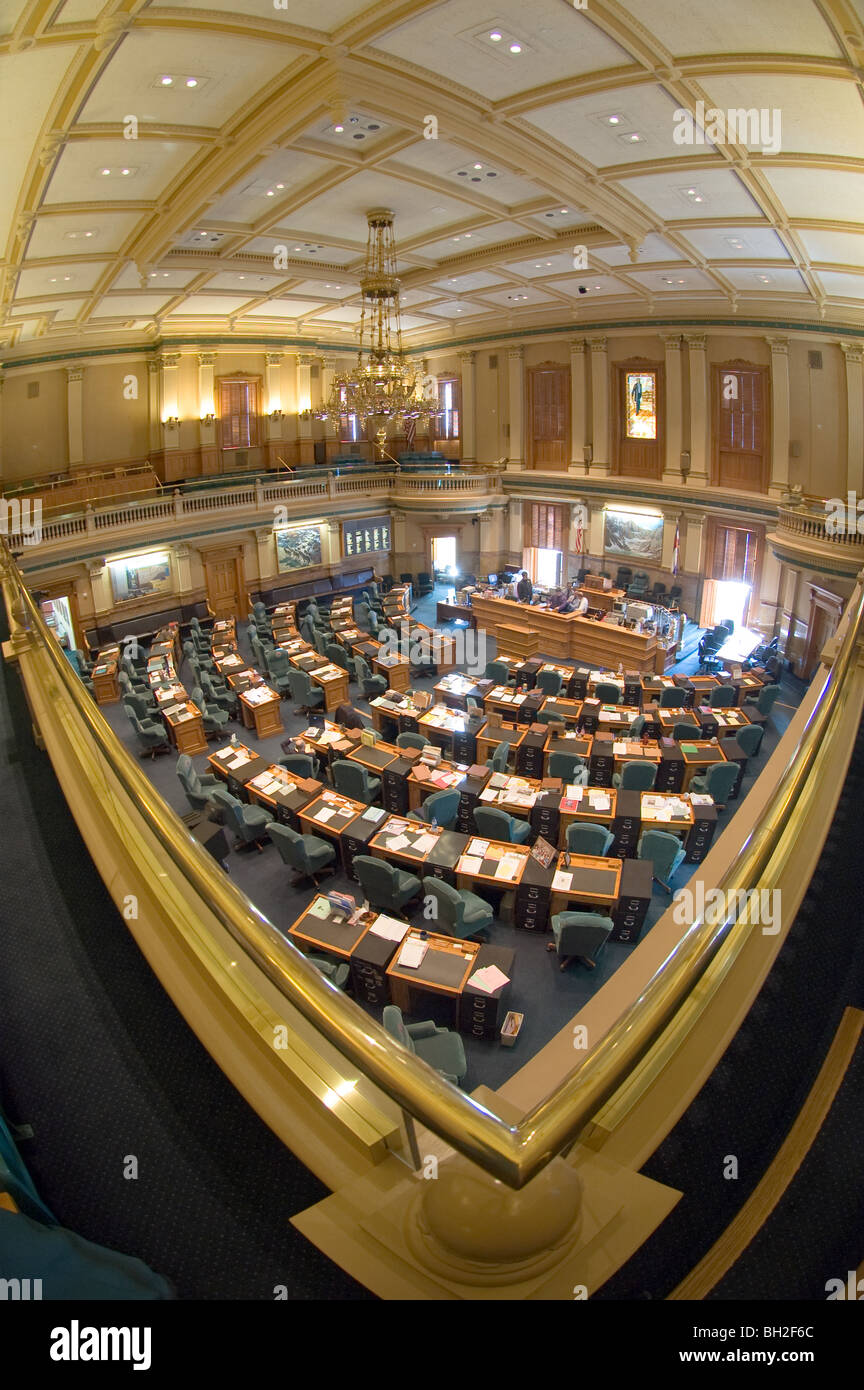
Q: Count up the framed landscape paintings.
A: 3